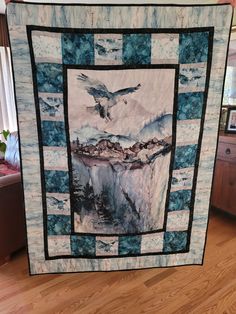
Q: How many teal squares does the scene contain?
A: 13